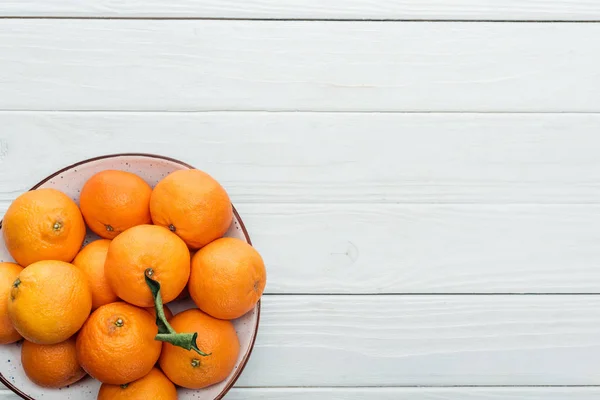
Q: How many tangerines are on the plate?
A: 13